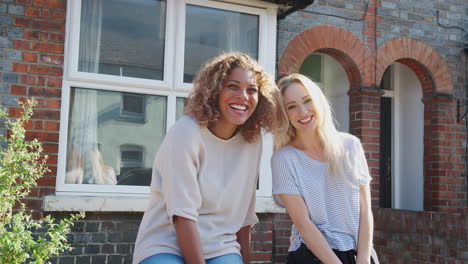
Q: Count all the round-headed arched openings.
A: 2